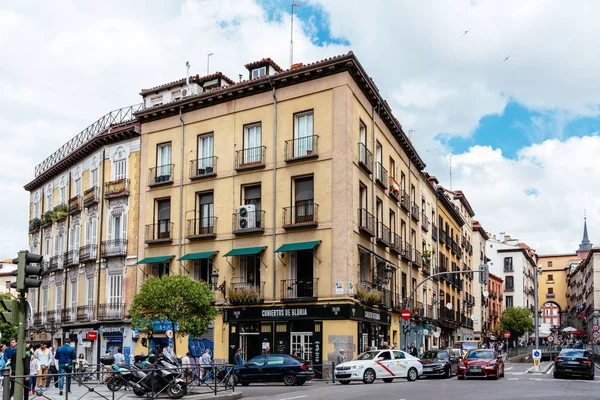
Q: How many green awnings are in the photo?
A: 4